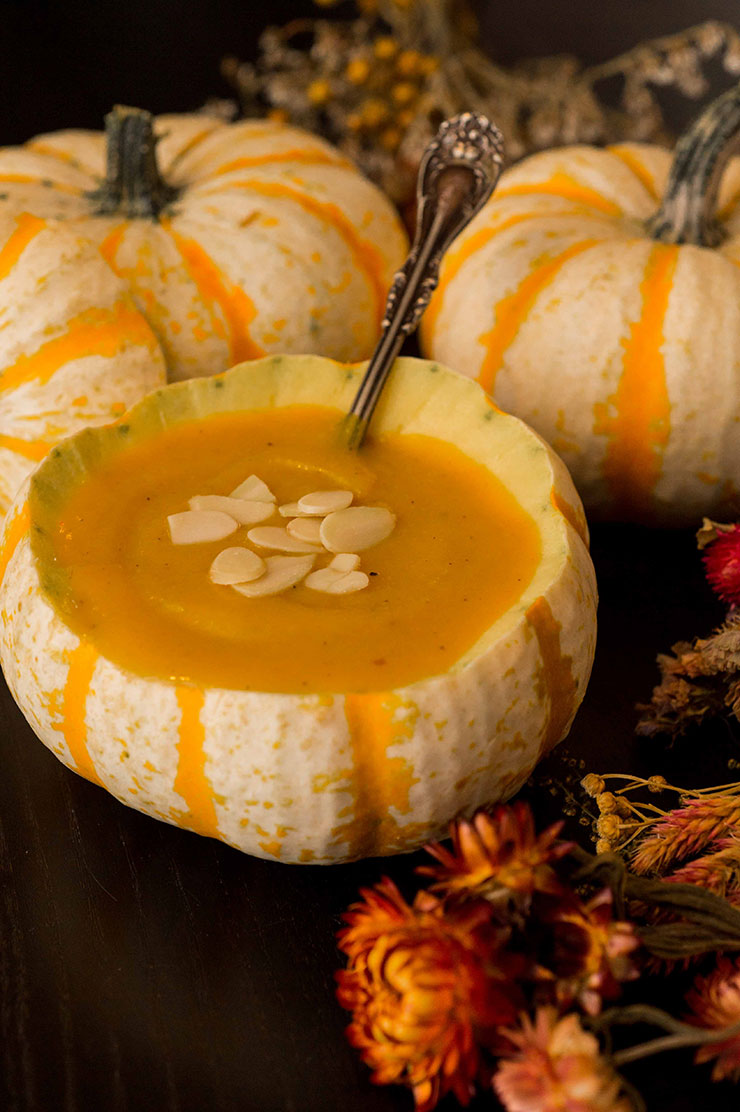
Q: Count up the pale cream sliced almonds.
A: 13